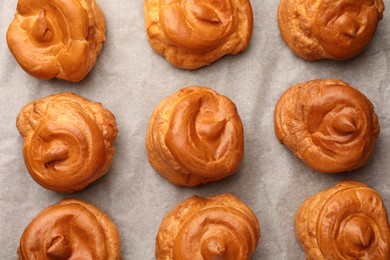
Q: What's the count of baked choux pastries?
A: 9